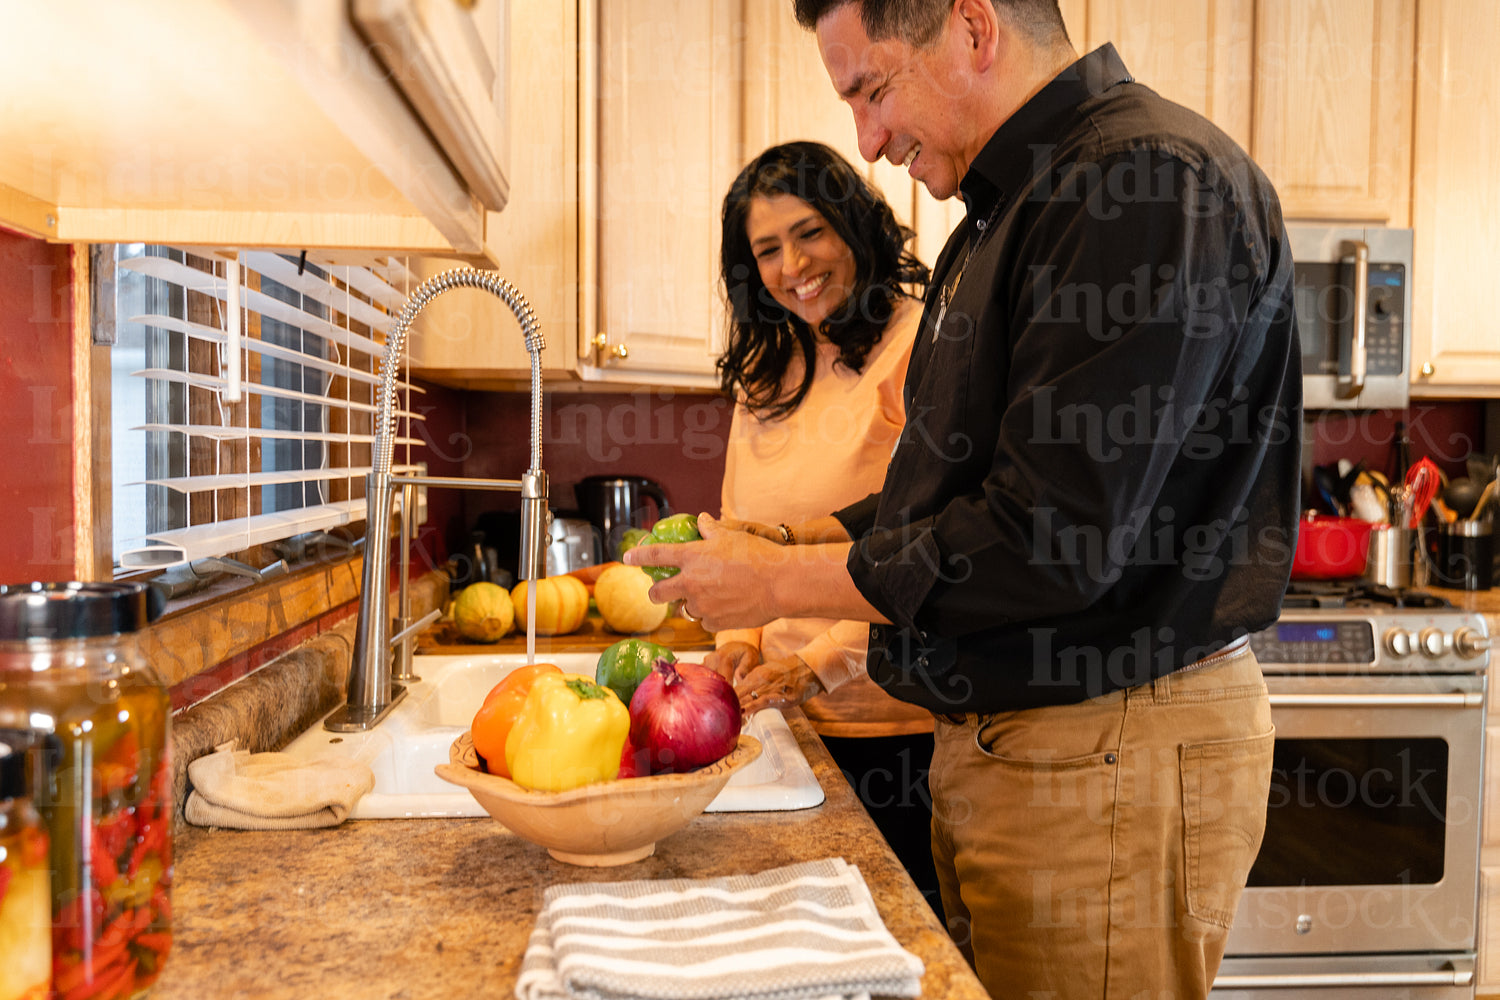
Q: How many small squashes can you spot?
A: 3